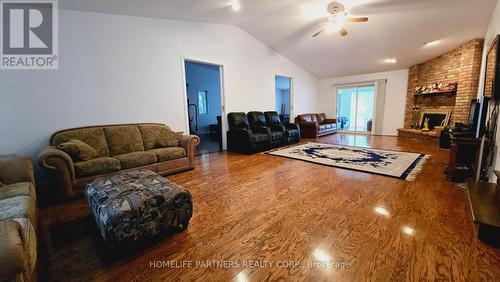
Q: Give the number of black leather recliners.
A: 3